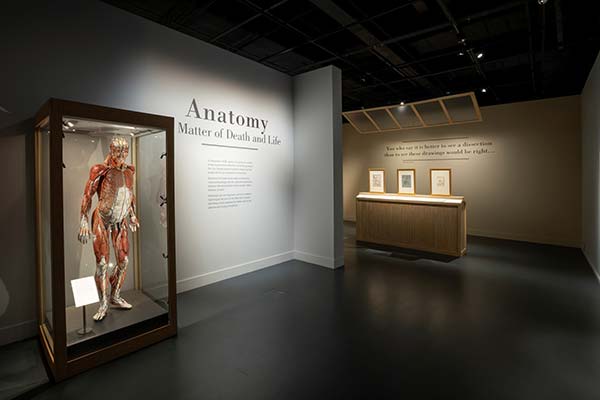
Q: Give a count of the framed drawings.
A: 3